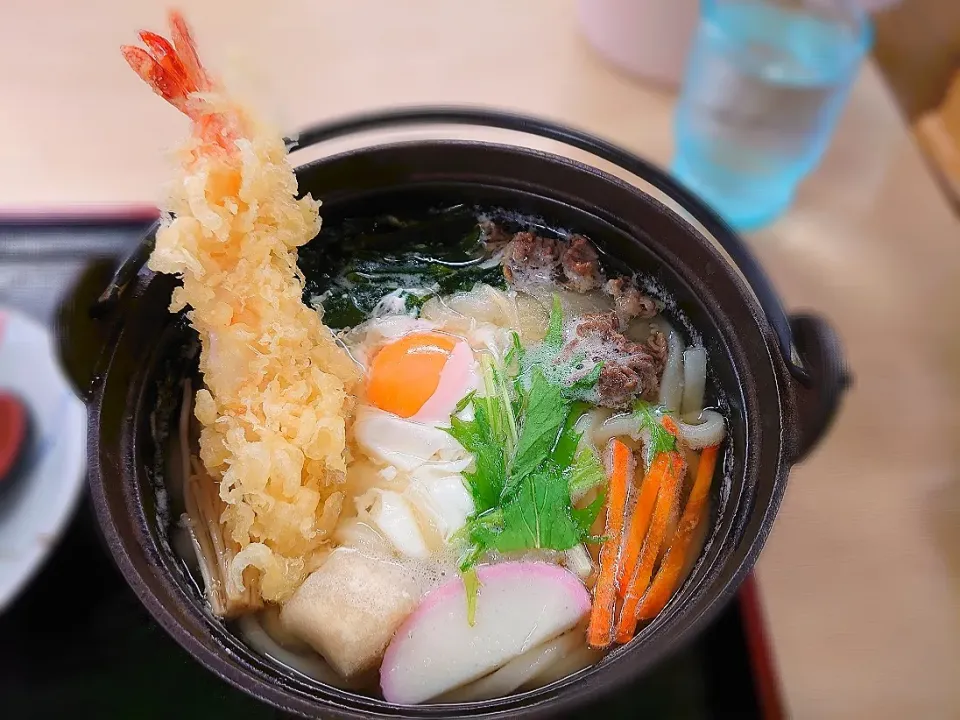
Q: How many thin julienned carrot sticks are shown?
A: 4